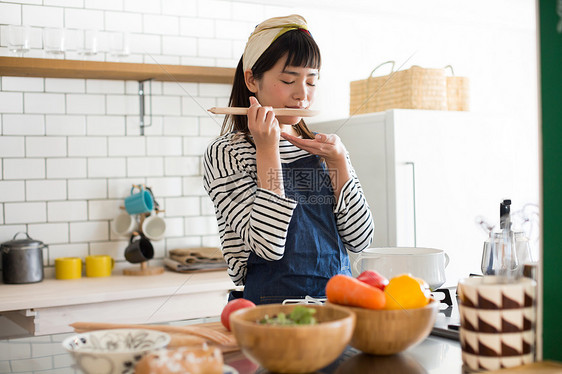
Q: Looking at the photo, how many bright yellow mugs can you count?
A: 2